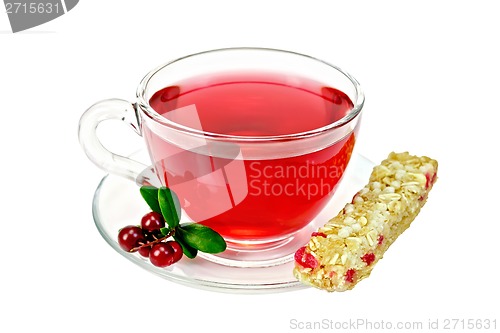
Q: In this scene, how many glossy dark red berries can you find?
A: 5